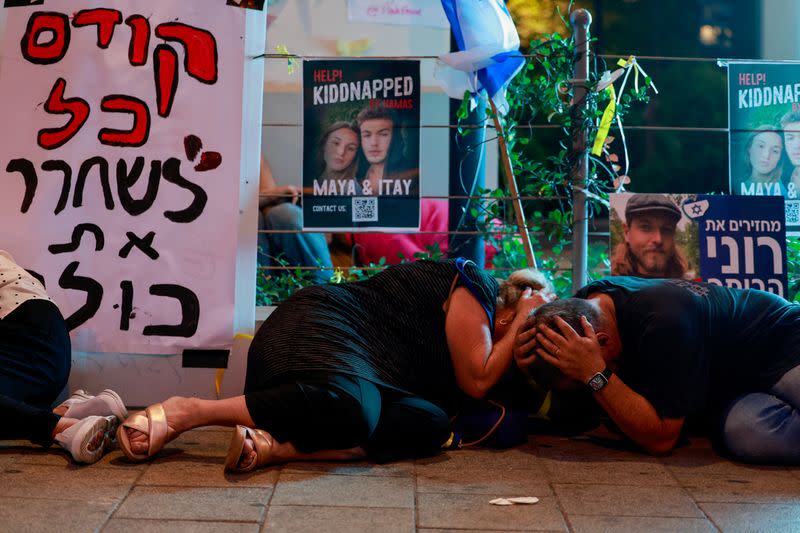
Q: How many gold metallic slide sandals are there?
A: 2